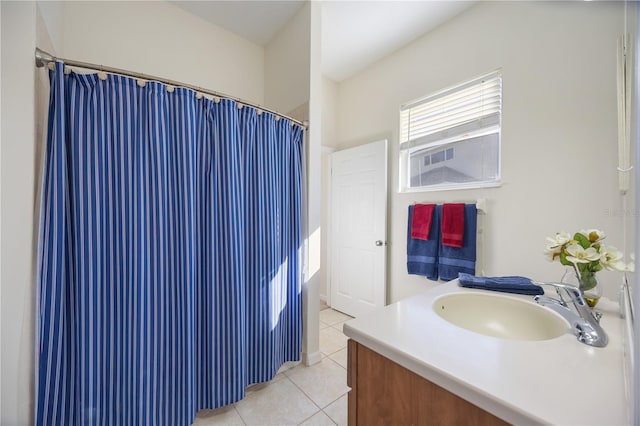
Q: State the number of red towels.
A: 2